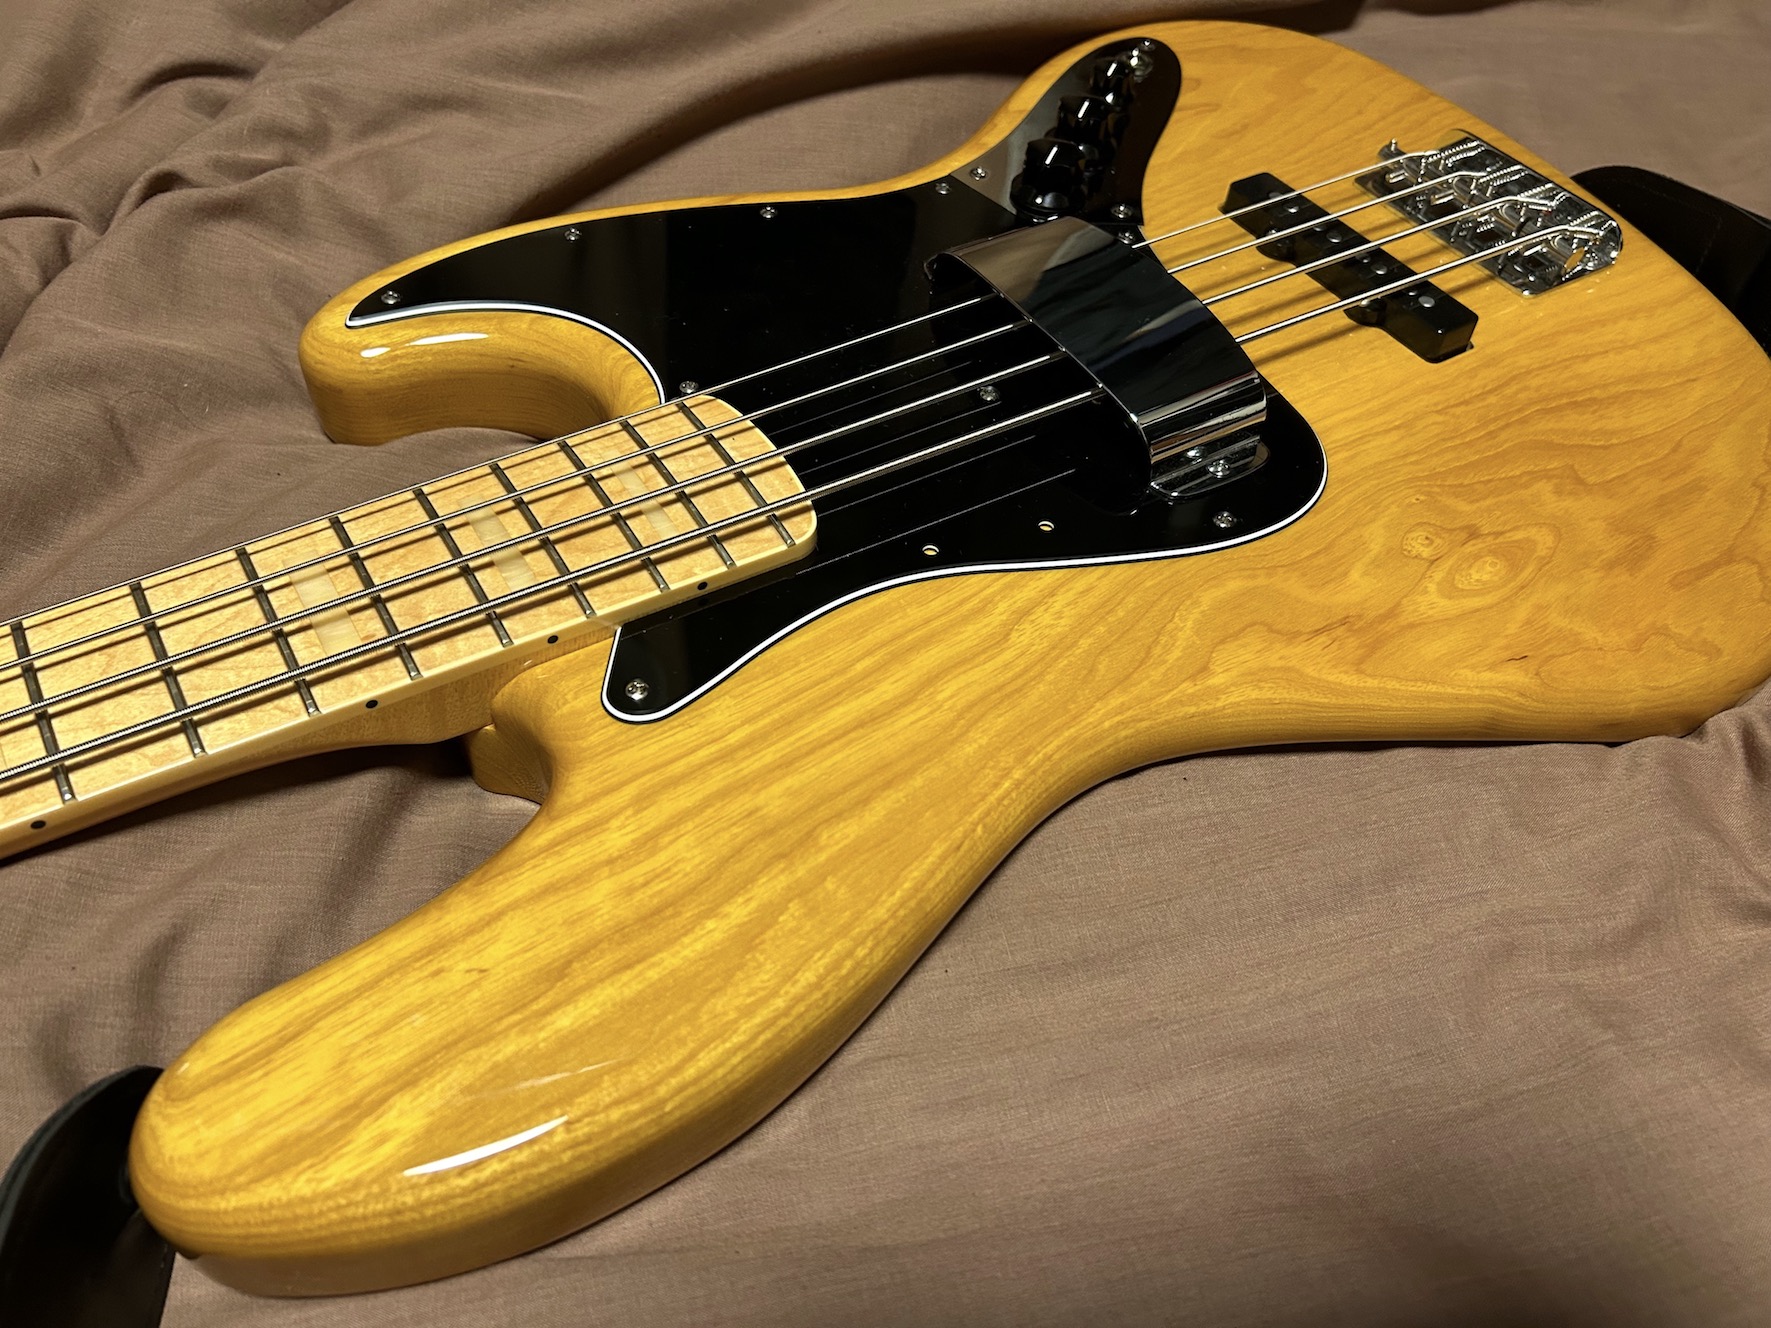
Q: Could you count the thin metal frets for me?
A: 9